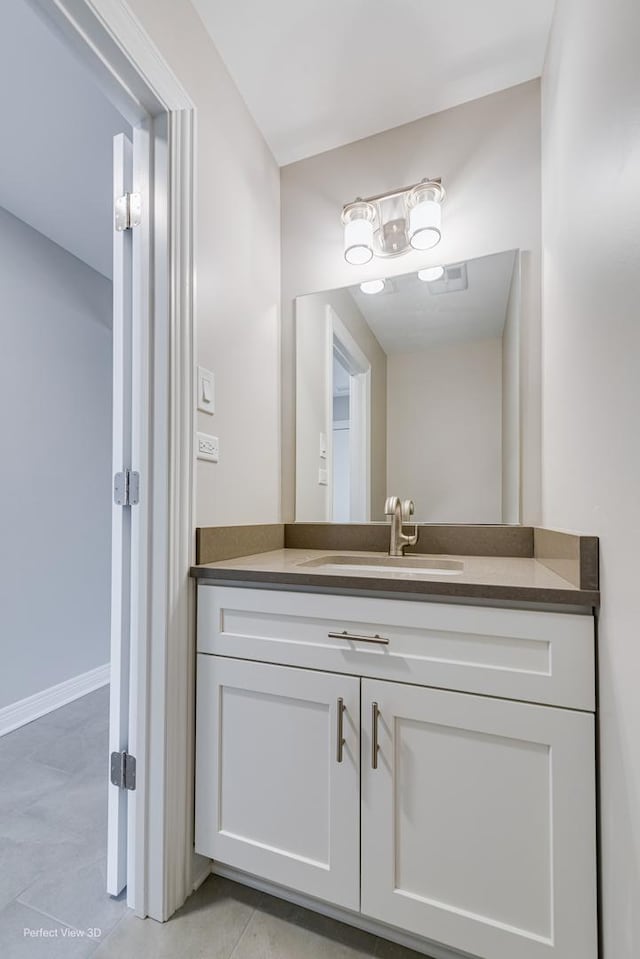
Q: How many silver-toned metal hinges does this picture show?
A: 3